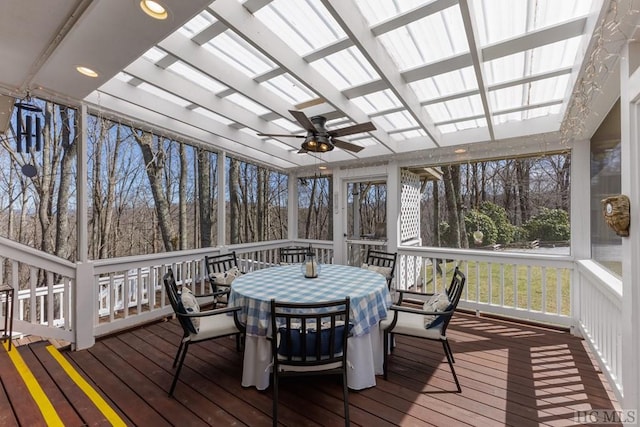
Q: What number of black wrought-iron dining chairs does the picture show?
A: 6